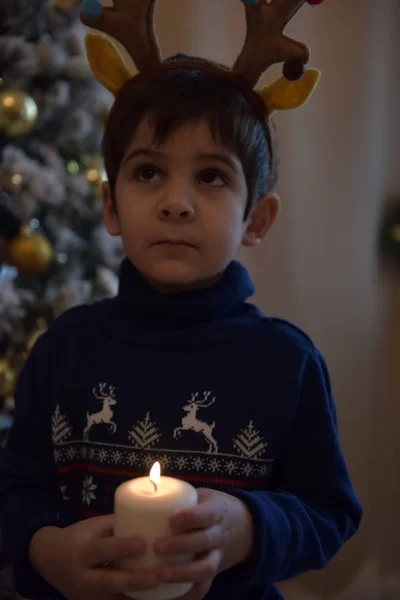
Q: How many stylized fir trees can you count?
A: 3